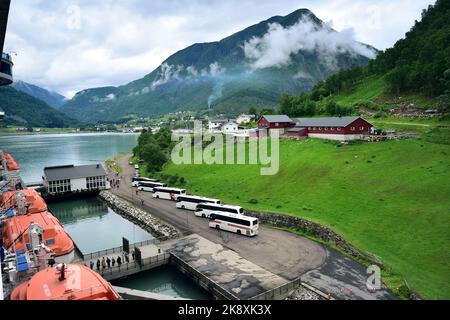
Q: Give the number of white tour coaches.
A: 6